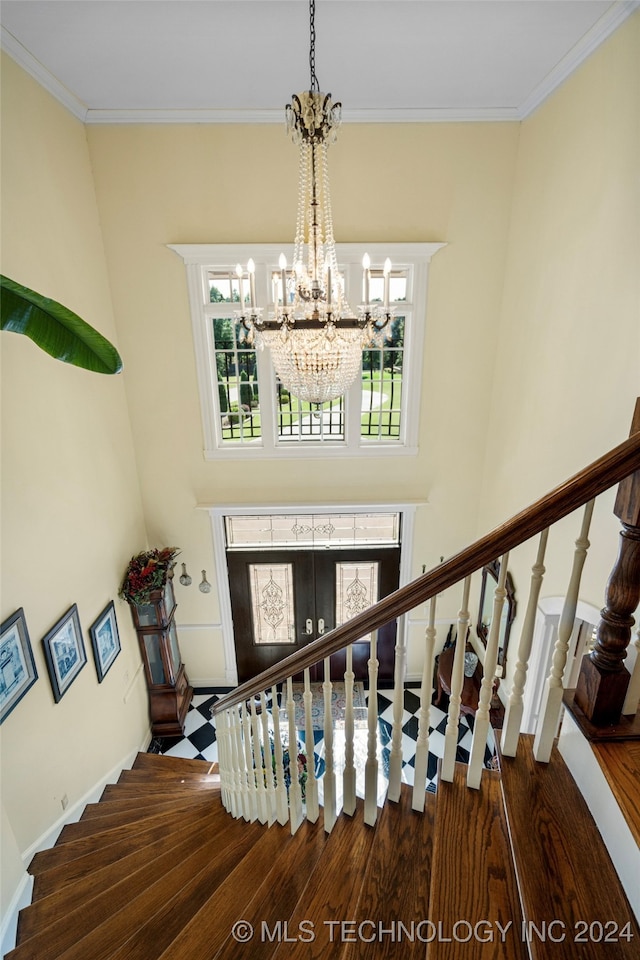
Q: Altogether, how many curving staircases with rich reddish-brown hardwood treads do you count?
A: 1